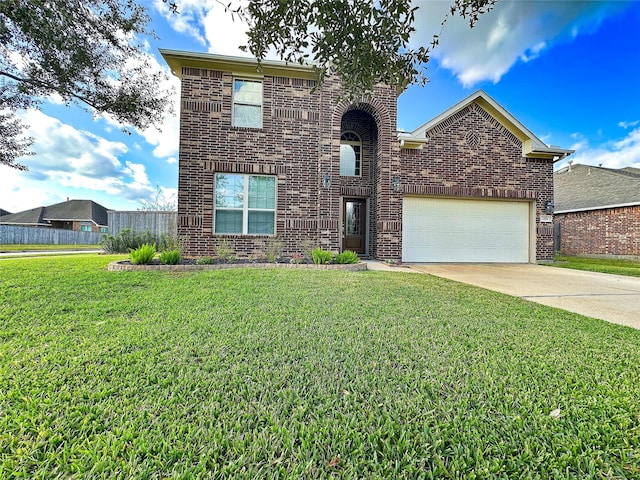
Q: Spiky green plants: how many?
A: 4